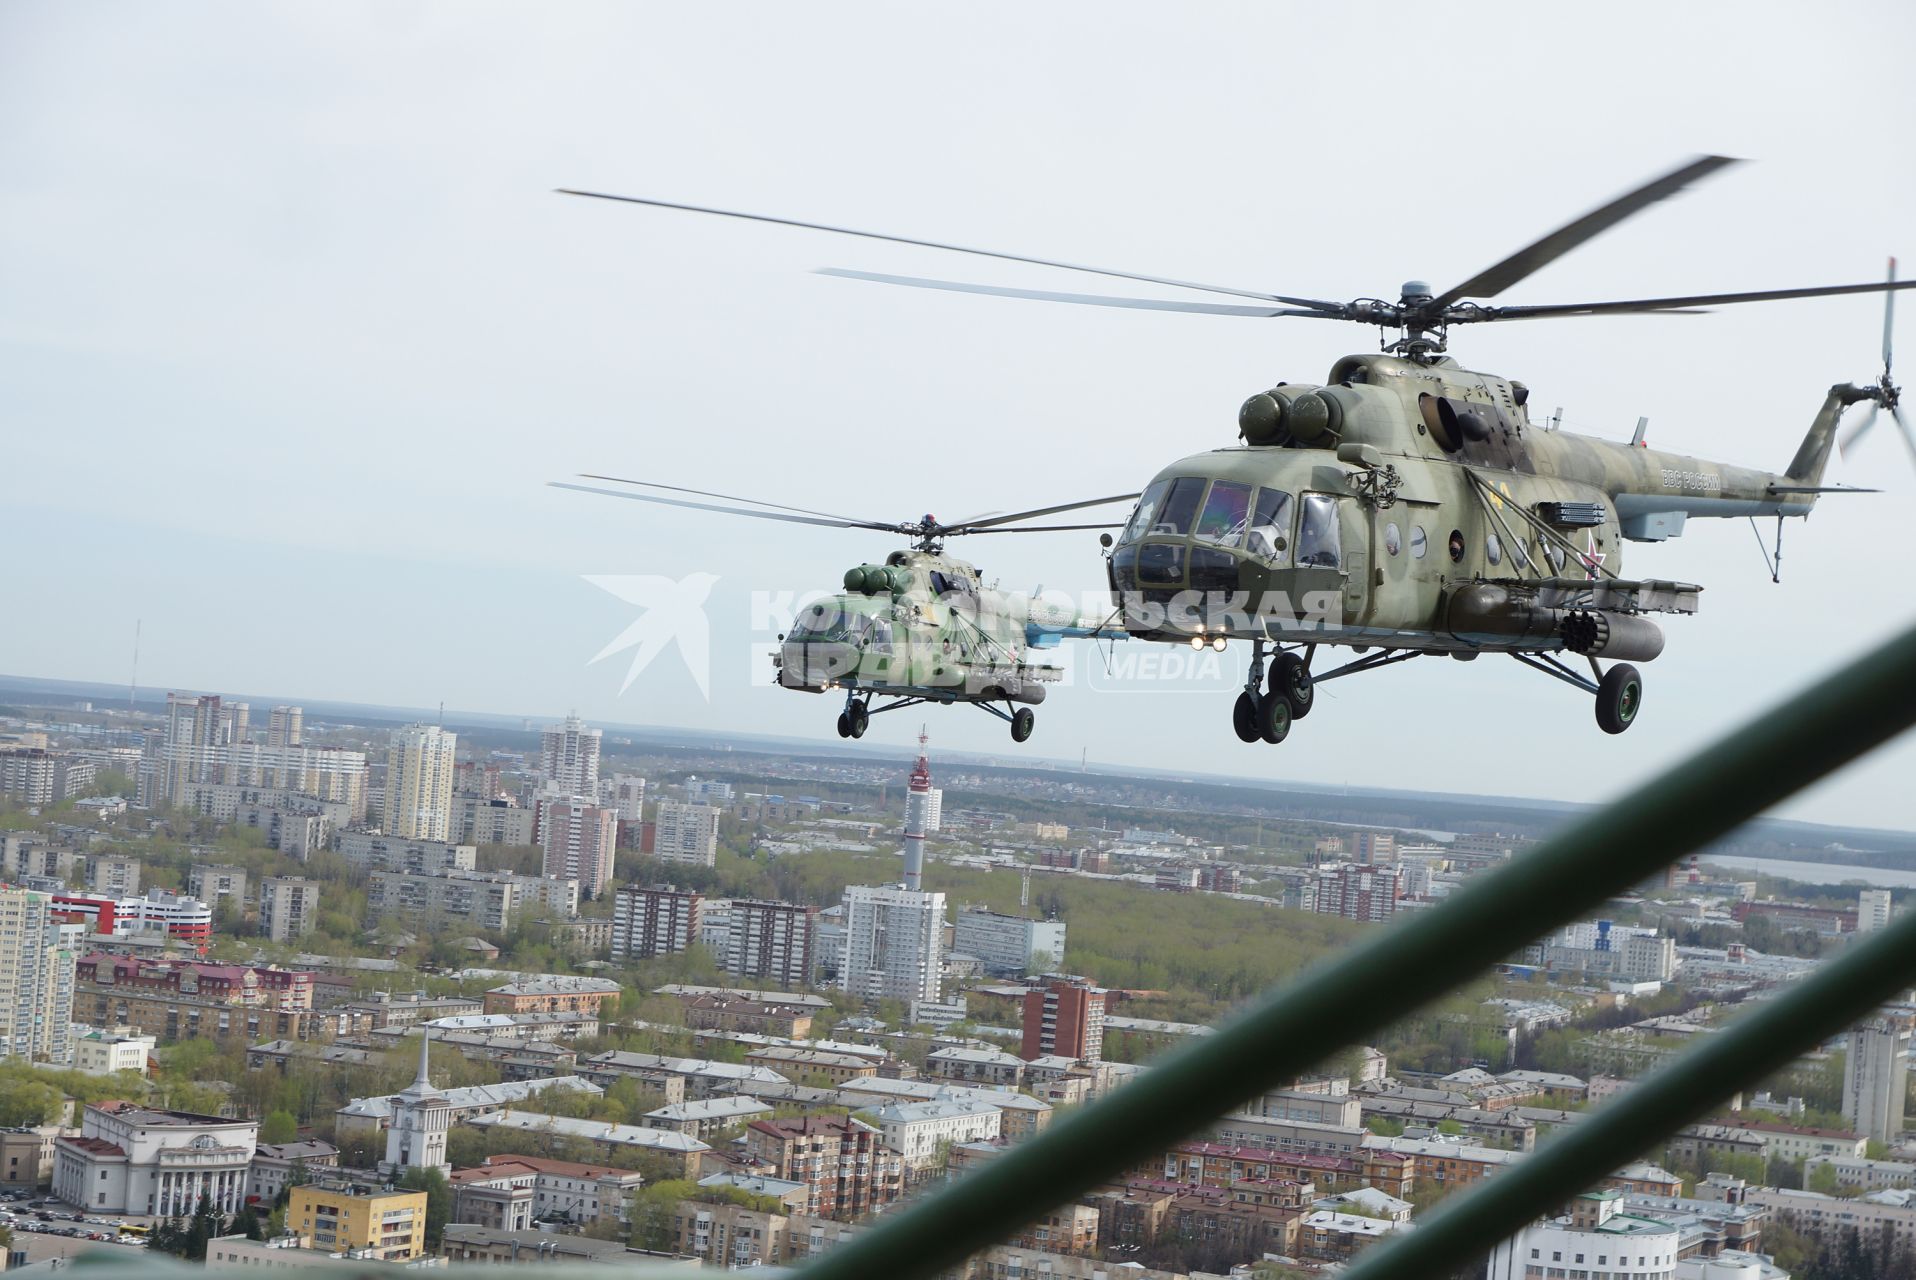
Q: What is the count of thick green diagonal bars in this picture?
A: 2